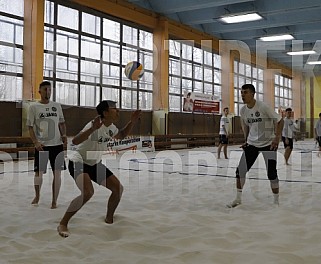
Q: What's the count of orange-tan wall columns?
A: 5